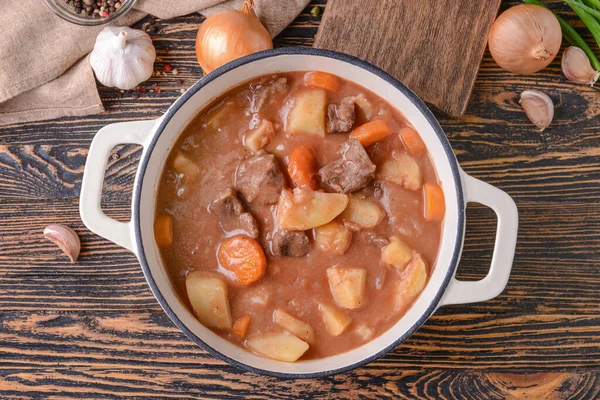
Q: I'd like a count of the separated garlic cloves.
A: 3